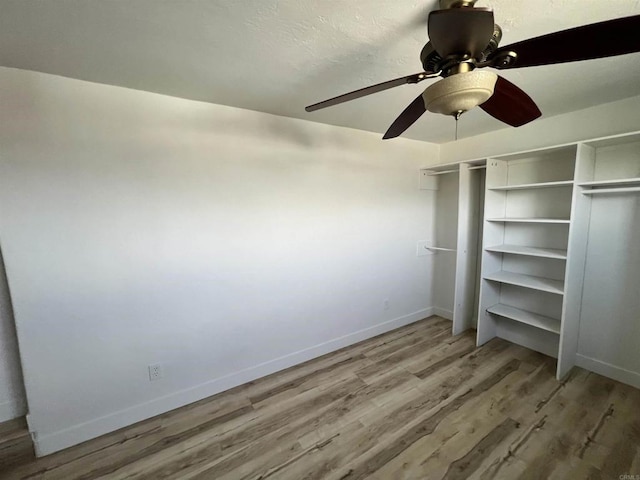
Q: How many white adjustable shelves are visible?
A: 5